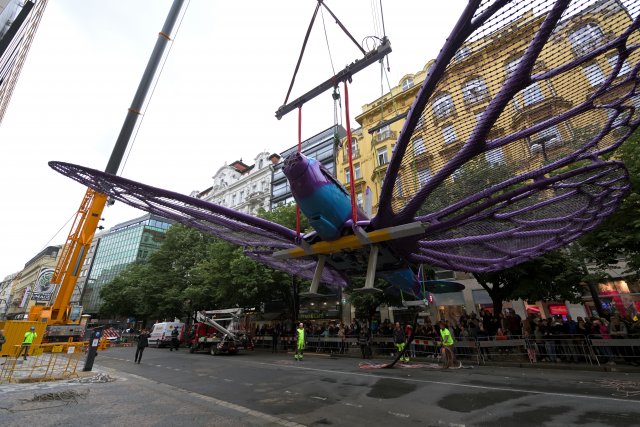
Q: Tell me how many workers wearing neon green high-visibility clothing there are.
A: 4